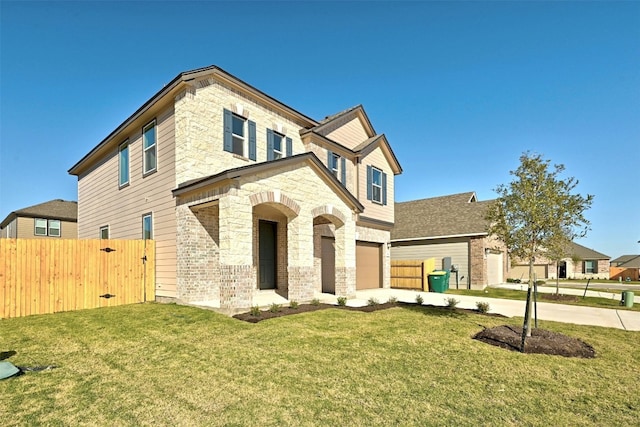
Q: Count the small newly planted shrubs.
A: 10